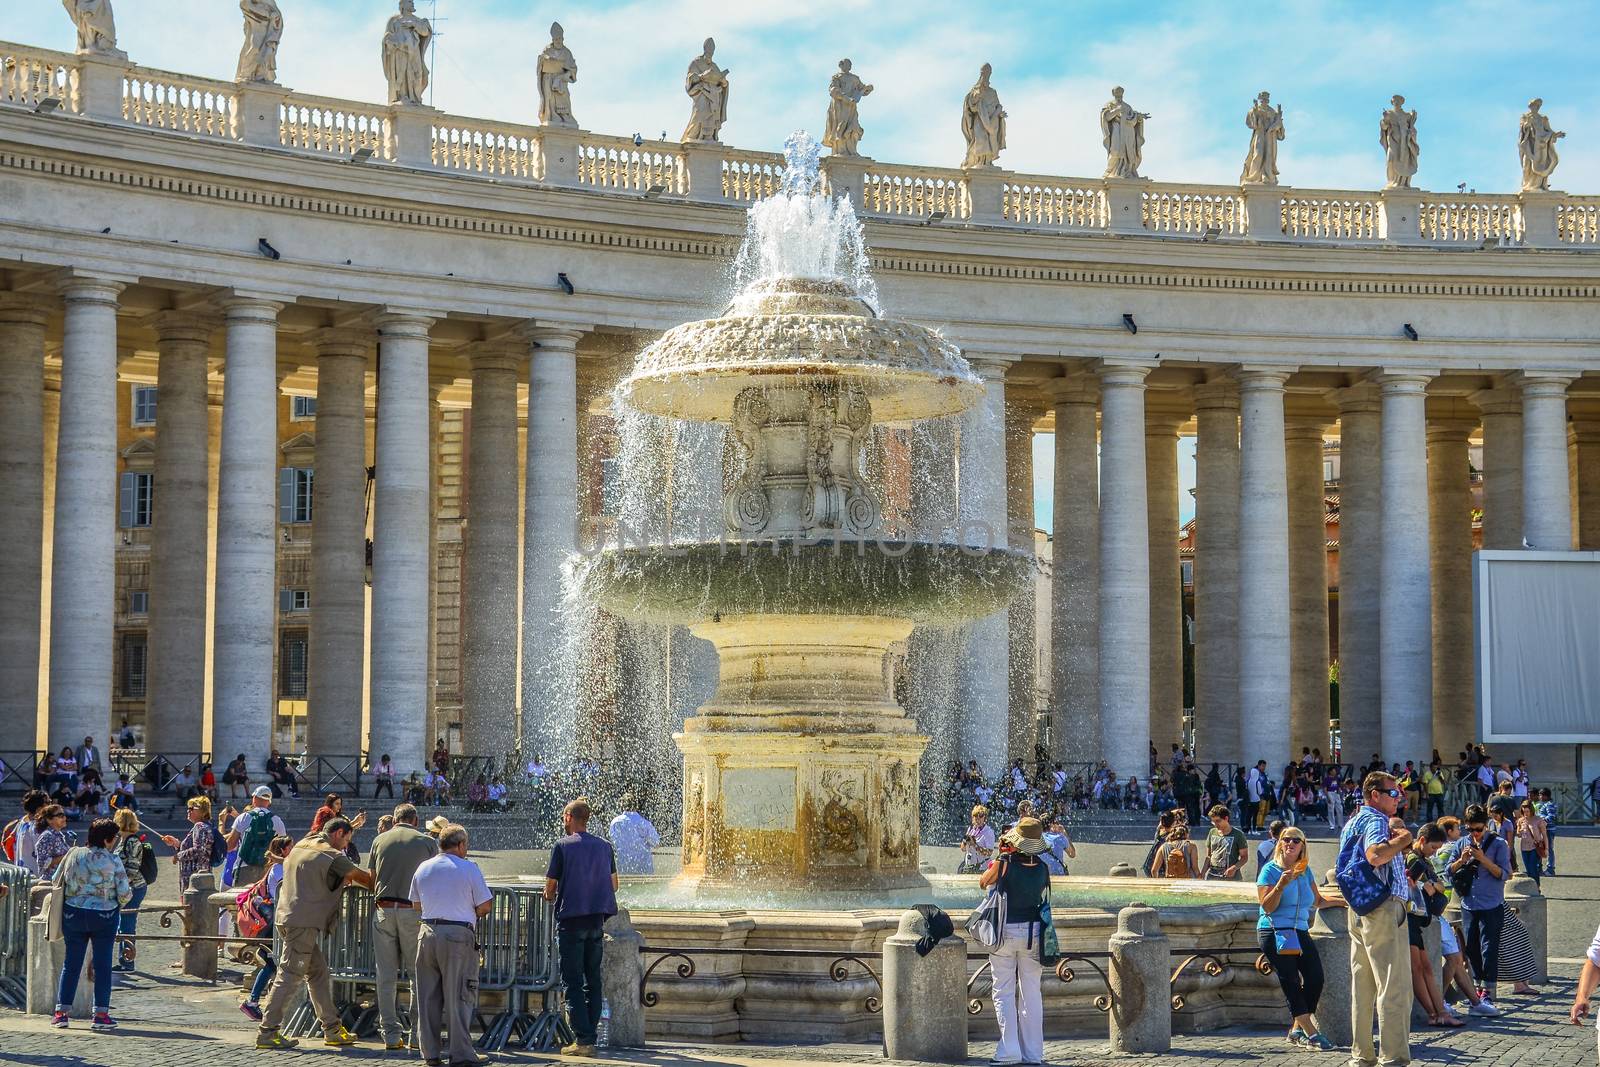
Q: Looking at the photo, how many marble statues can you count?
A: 11